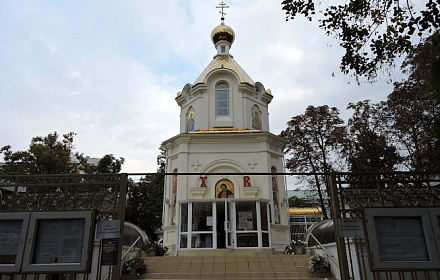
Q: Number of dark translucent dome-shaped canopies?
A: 2